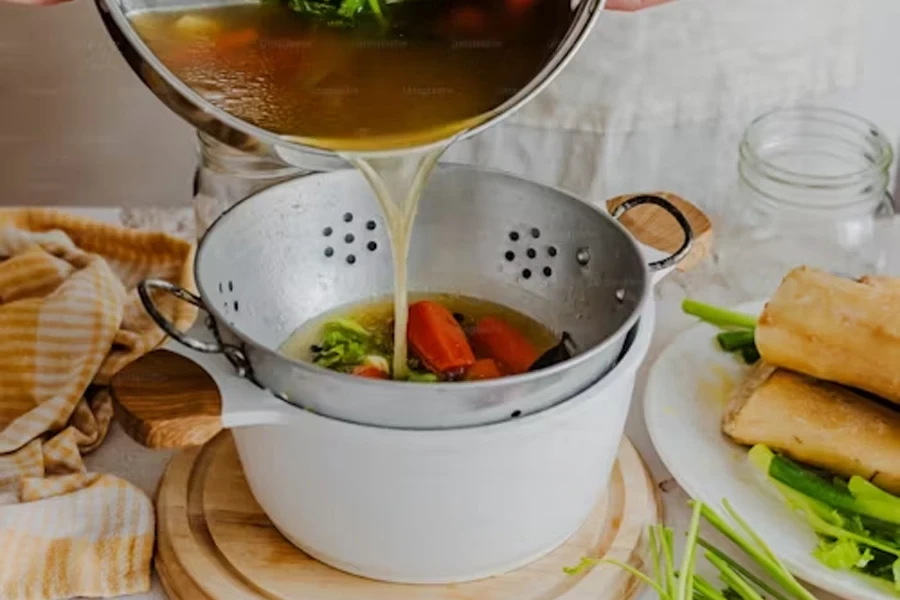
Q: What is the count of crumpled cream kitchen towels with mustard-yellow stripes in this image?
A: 1